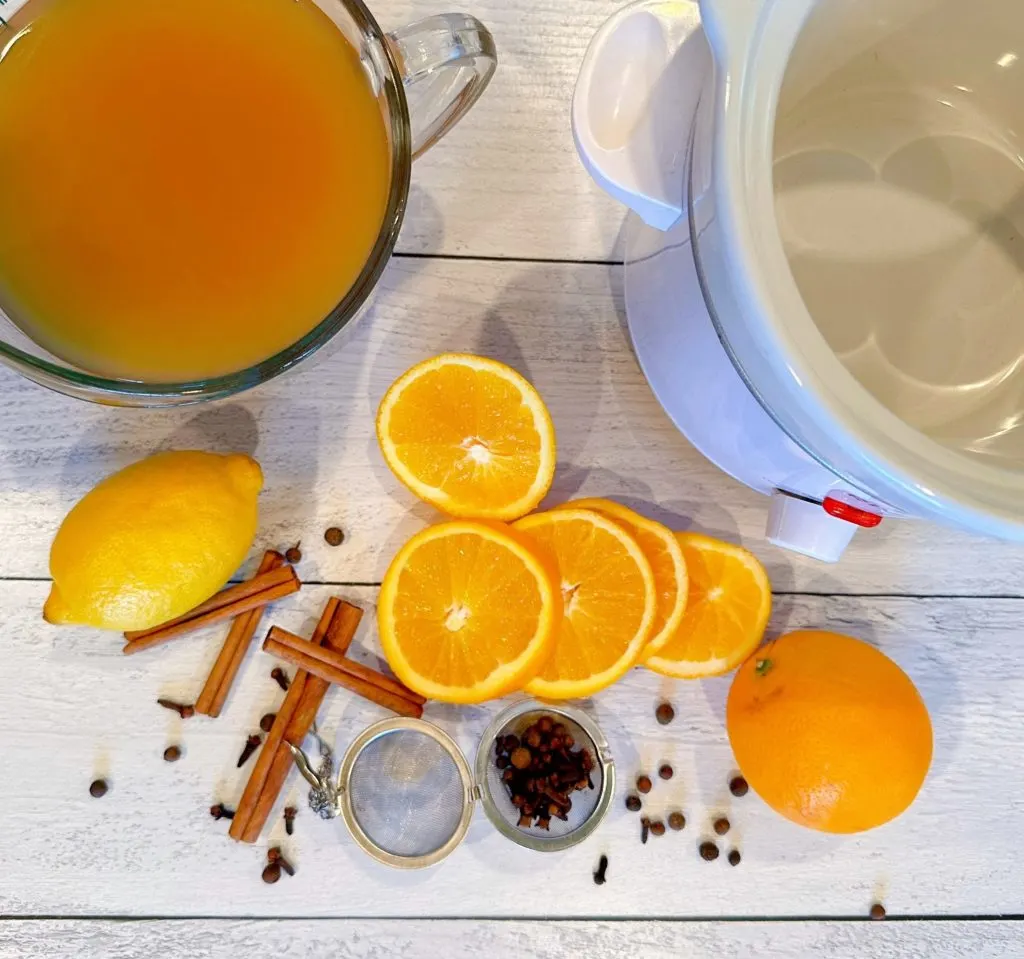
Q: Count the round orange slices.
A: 5